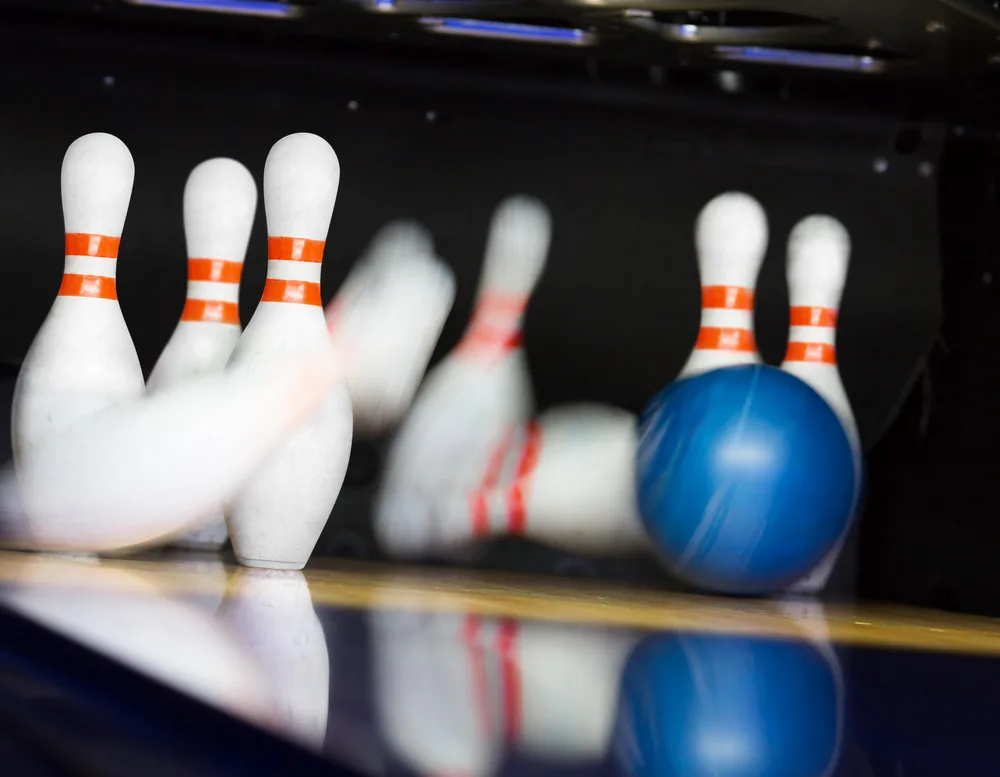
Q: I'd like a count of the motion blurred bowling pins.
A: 4